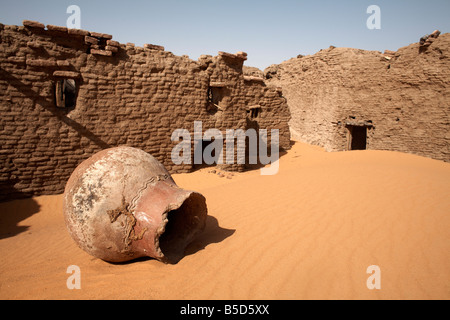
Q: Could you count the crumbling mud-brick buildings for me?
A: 2